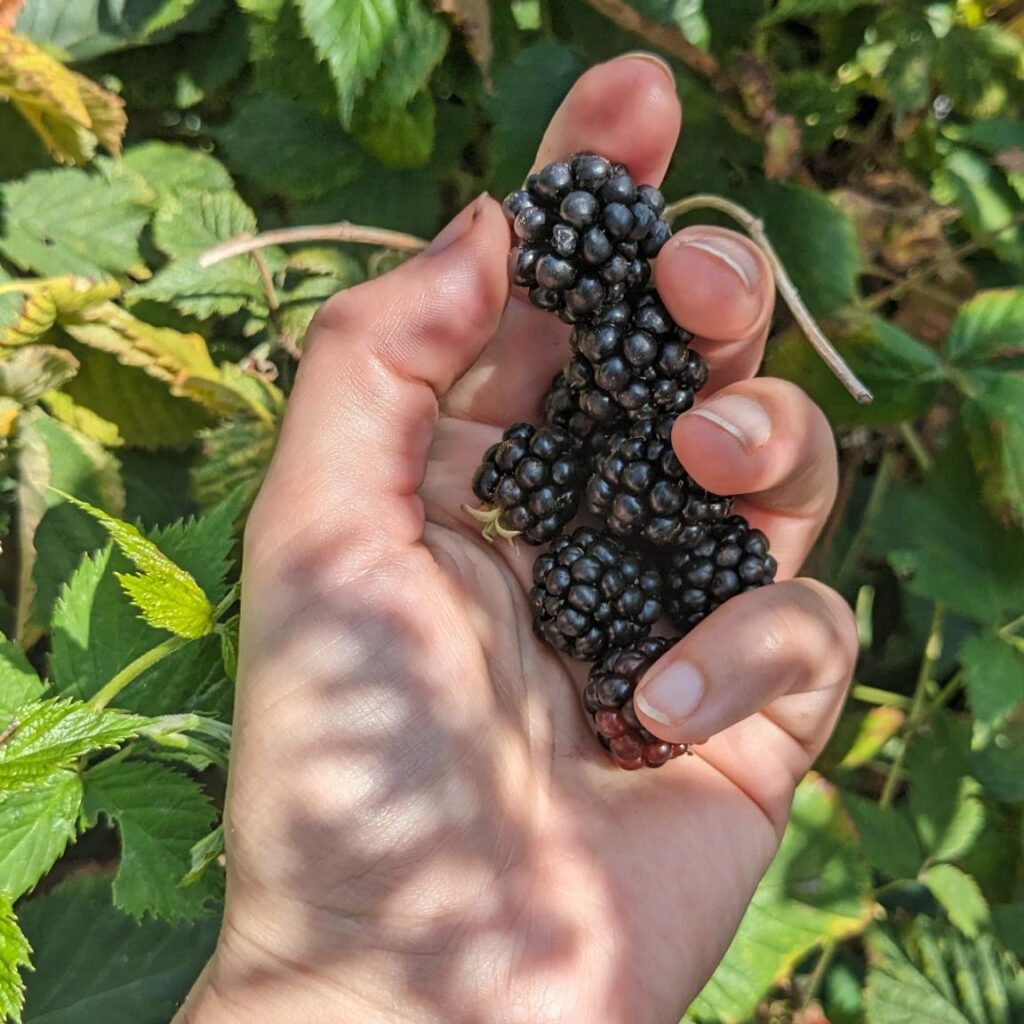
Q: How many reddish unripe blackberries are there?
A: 1